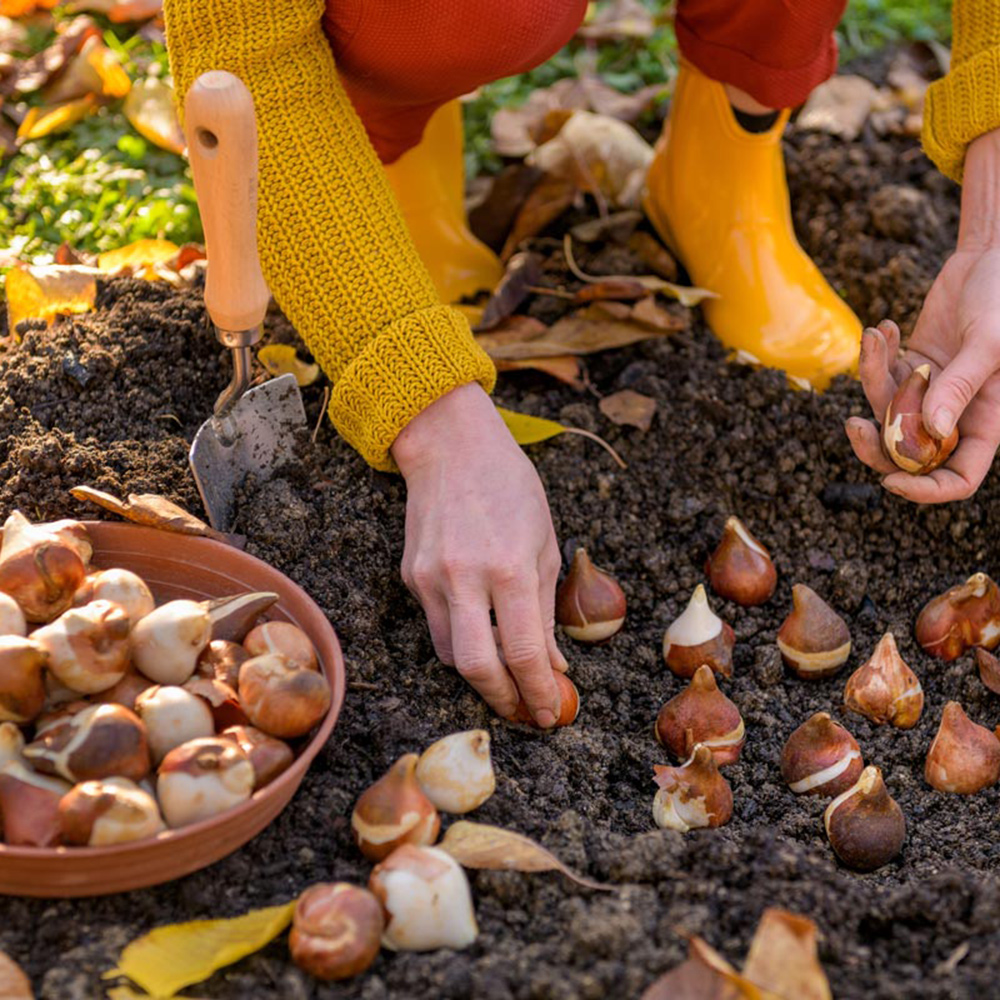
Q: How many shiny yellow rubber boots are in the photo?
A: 2